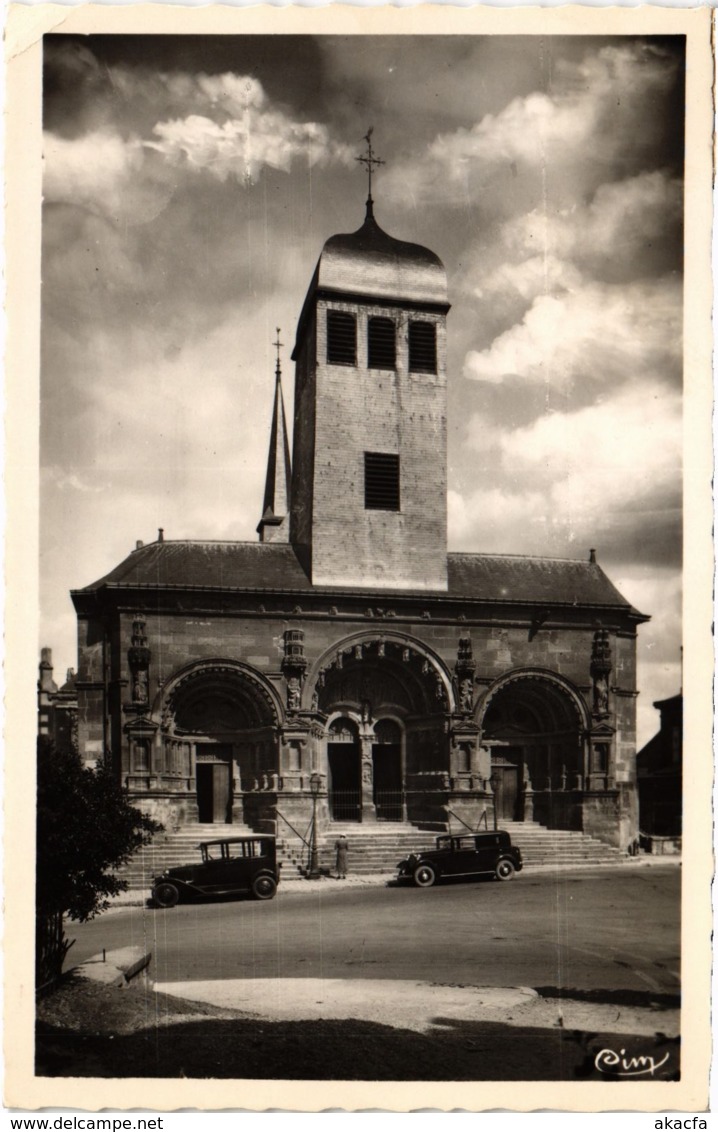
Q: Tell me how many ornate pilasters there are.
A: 4